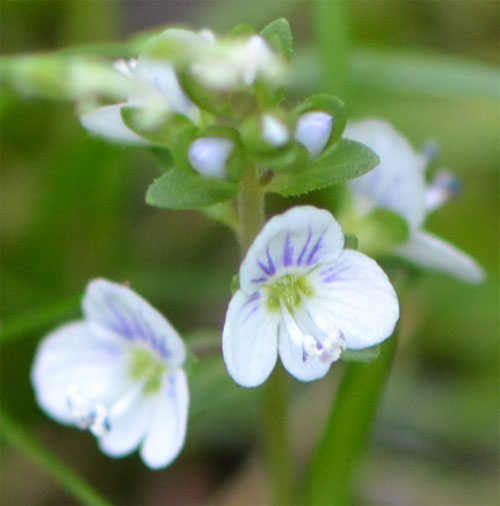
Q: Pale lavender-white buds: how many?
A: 3